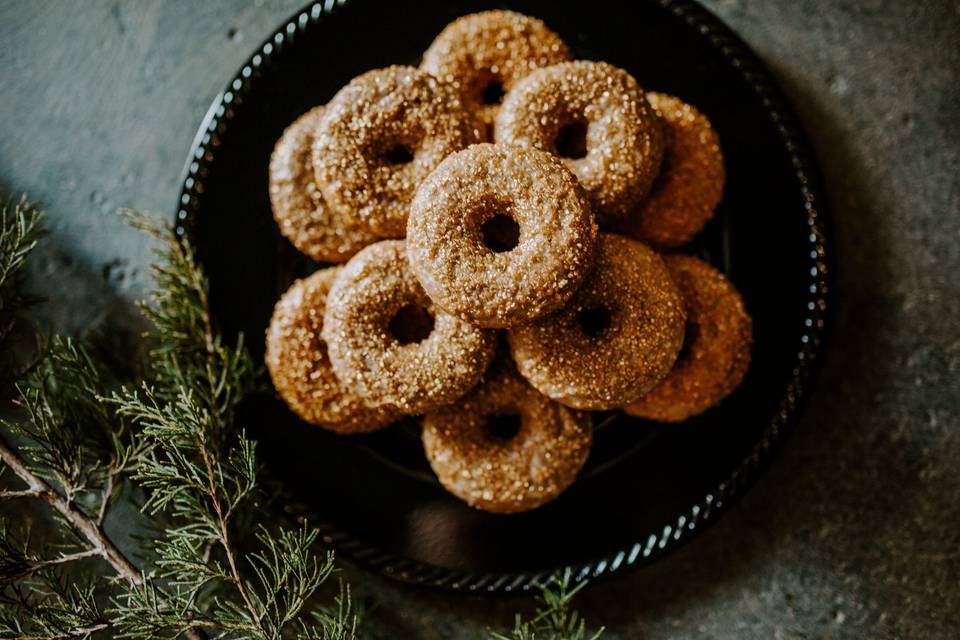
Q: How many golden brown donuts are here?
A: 11